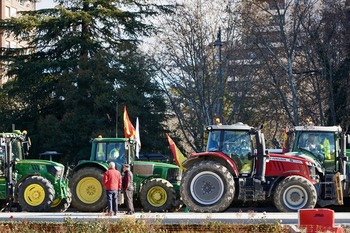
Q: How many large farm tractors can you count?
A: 4